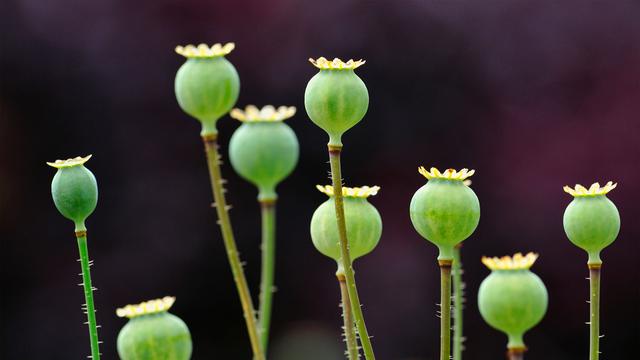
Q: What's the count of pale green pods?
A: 9